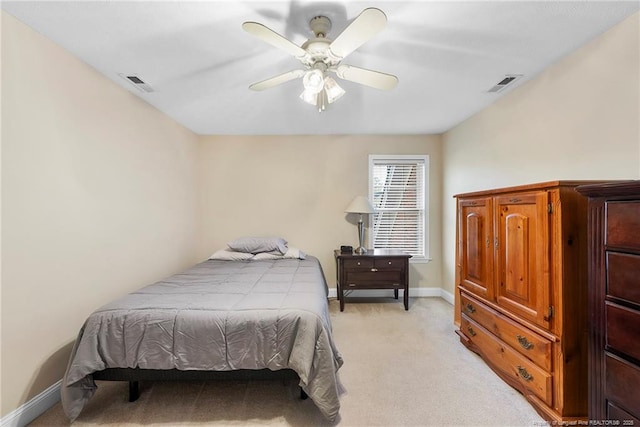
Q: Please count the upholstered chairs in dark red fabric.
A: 0